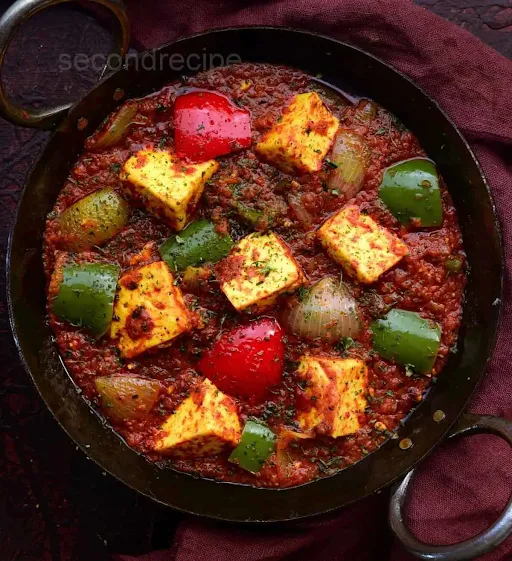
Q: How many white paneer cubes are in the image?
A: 7